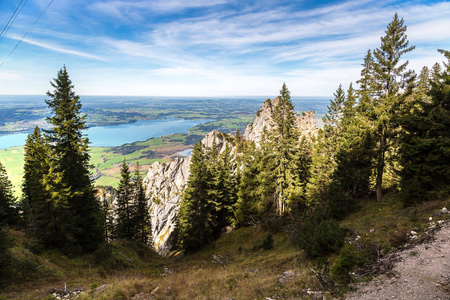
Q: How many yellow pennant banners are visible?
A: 0